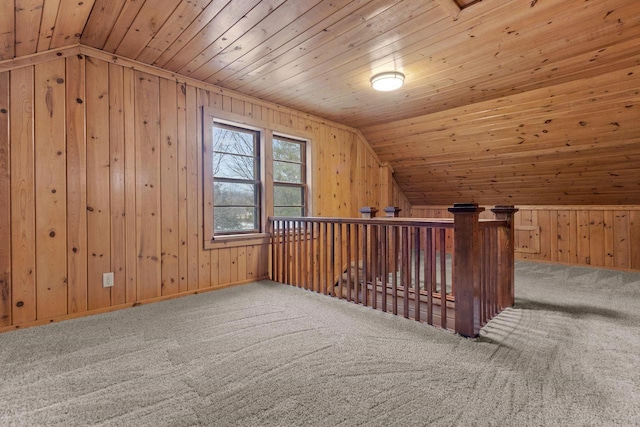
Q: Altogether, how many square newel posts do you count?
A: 4